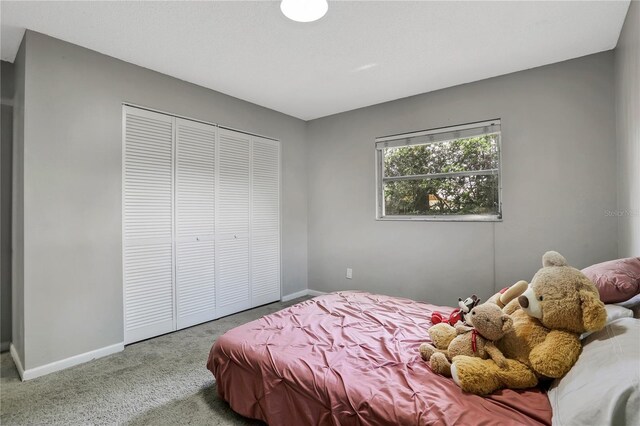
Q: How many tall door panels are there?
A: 4